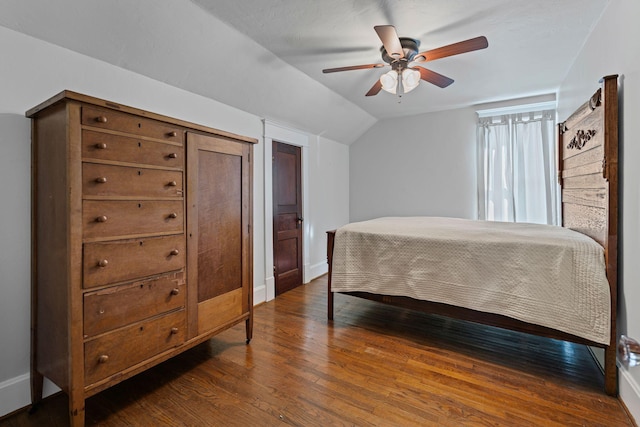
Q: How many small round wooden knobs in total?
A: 13